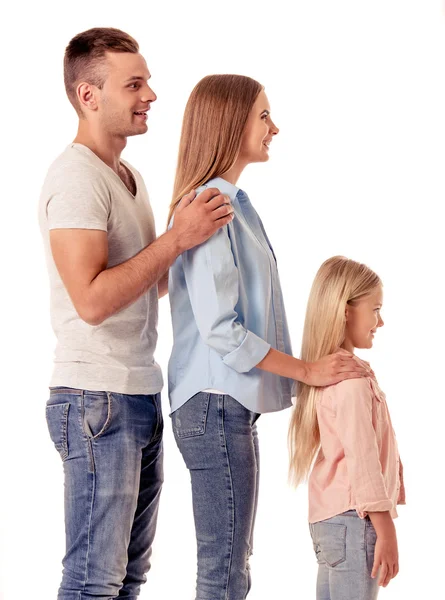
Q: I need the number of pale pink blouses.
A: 1